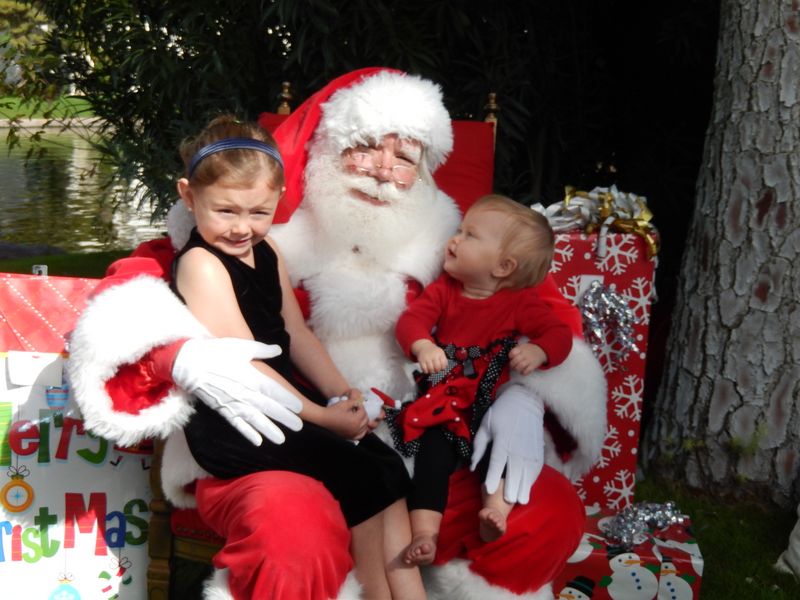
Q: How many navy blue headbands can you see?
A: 1